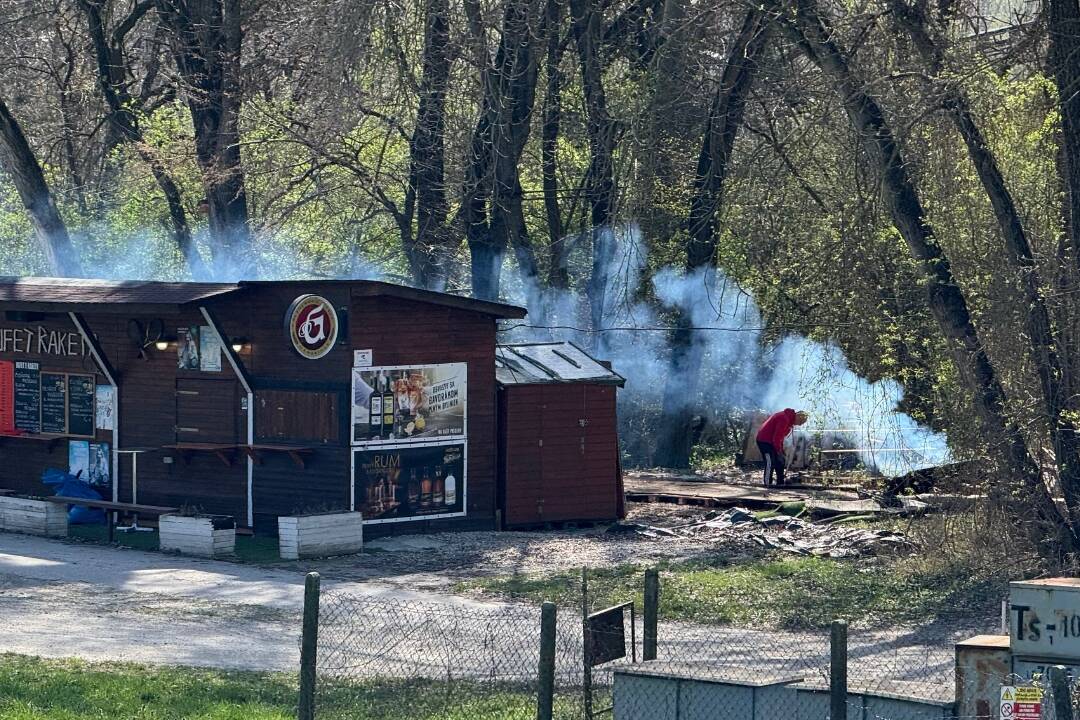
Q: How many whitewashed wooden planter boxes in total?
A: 3